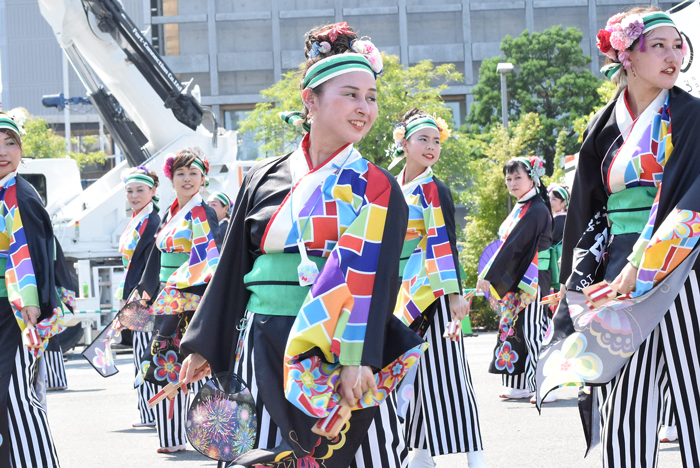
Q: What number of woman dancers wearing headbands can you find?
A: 9